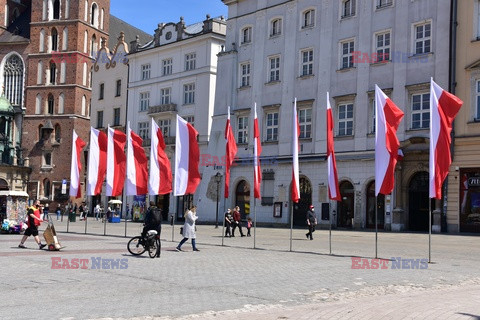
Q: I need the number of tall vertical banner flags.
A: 12